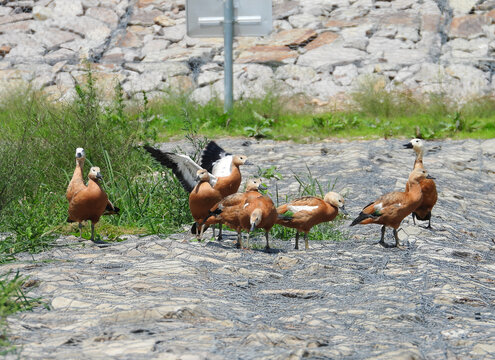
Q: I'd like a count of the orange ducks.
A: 9